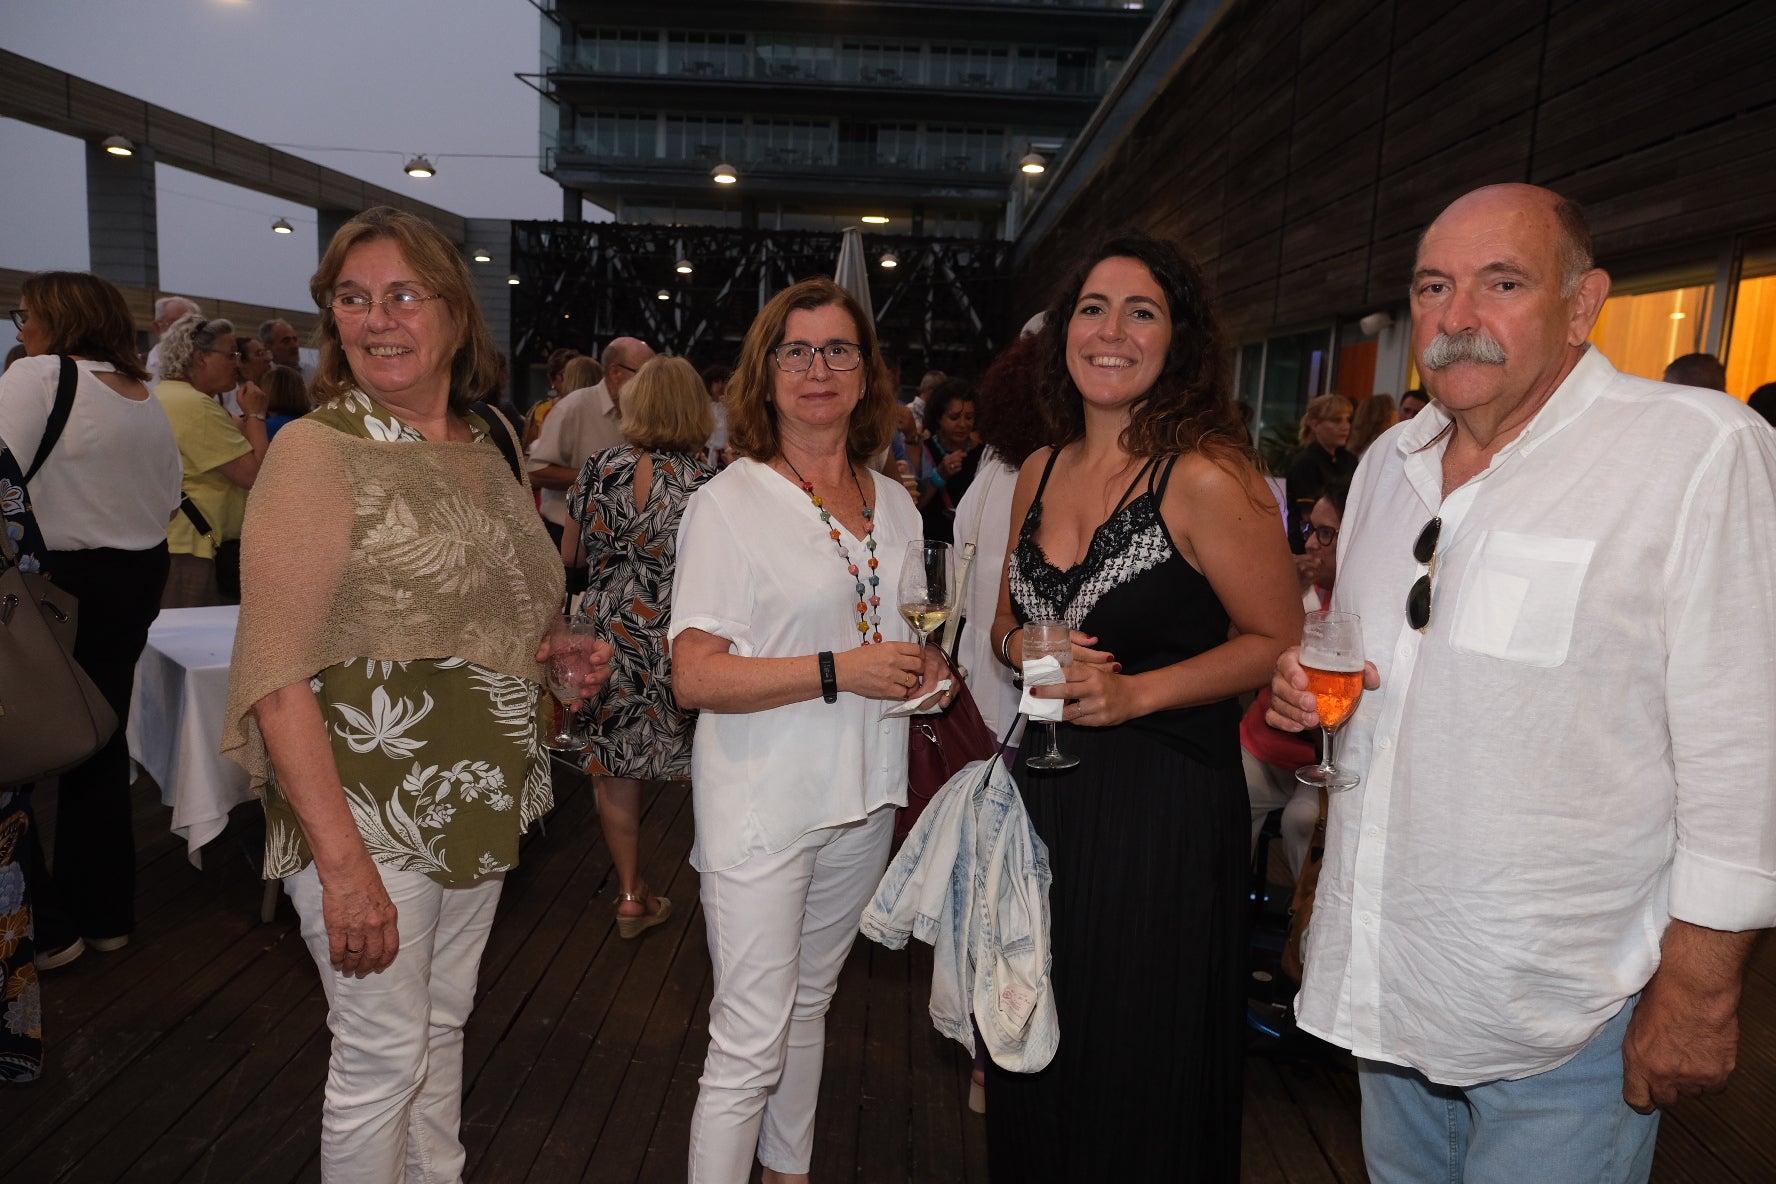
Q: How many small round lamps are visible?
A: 10